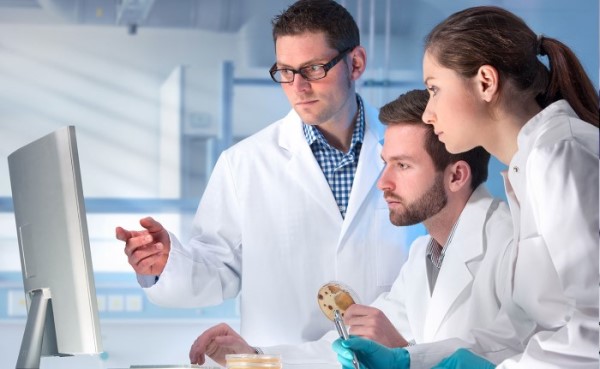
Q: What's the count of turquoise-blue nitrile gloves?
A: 2